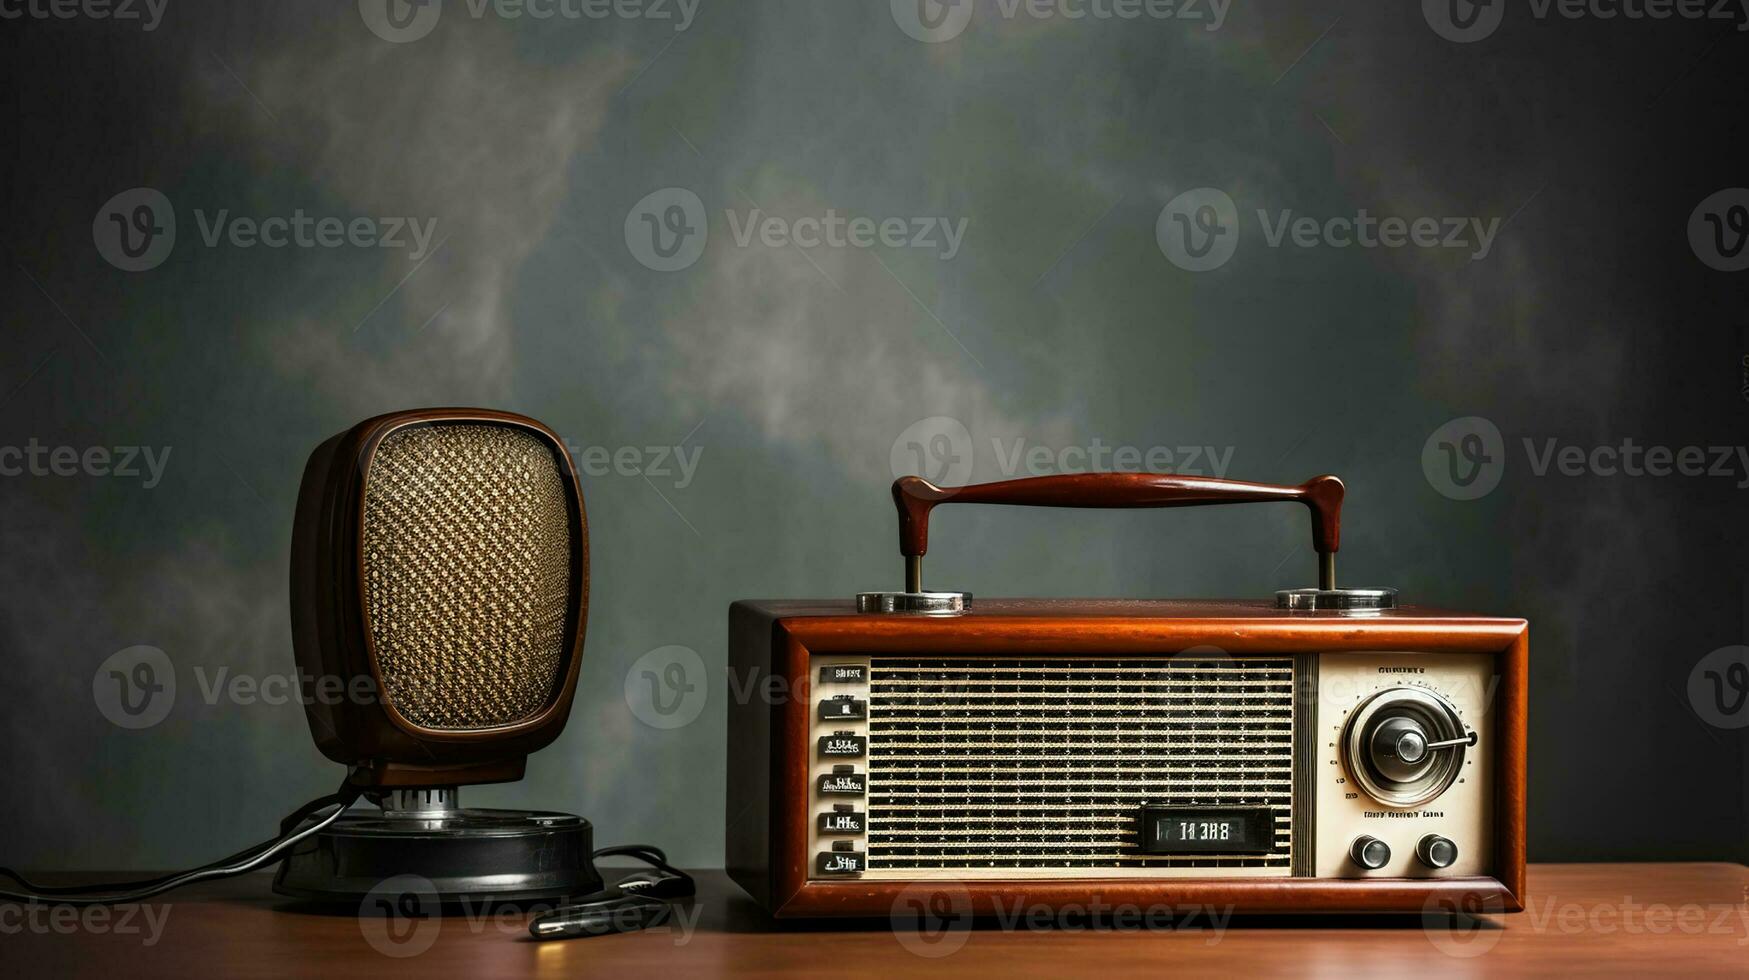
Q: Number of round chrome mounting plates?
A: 2